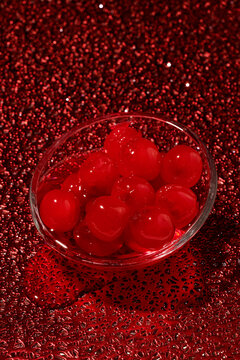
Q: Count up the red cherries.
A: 11